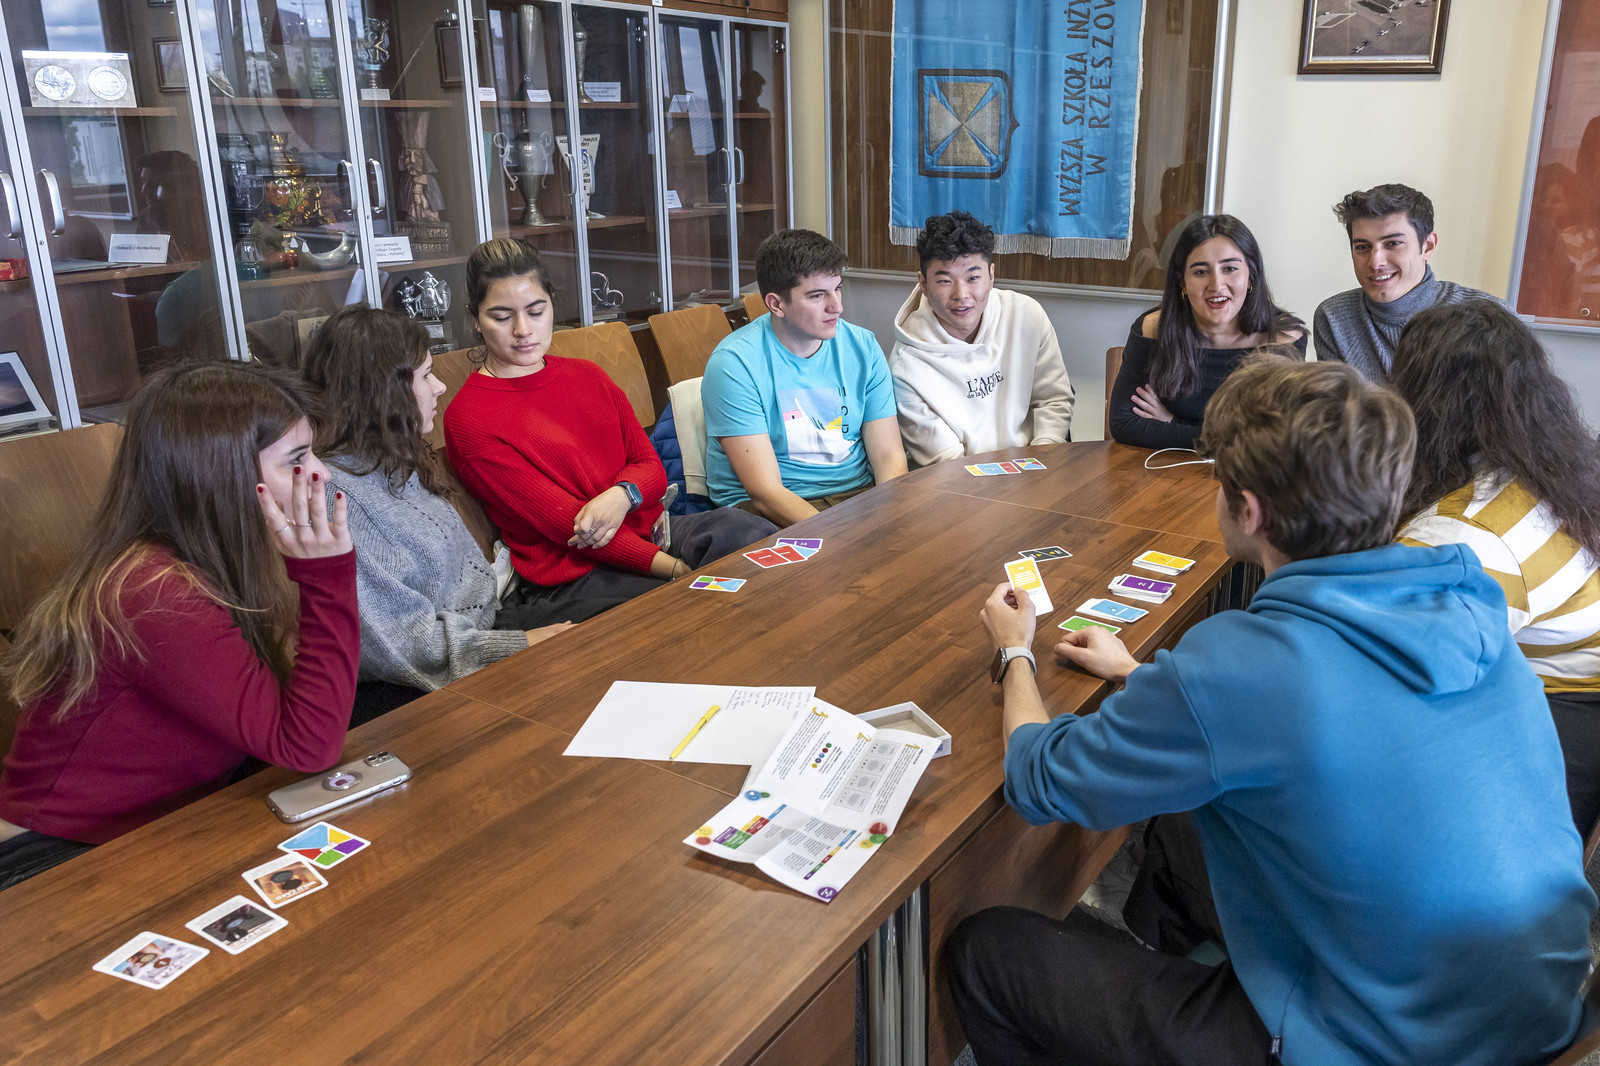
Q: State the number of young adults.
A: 9